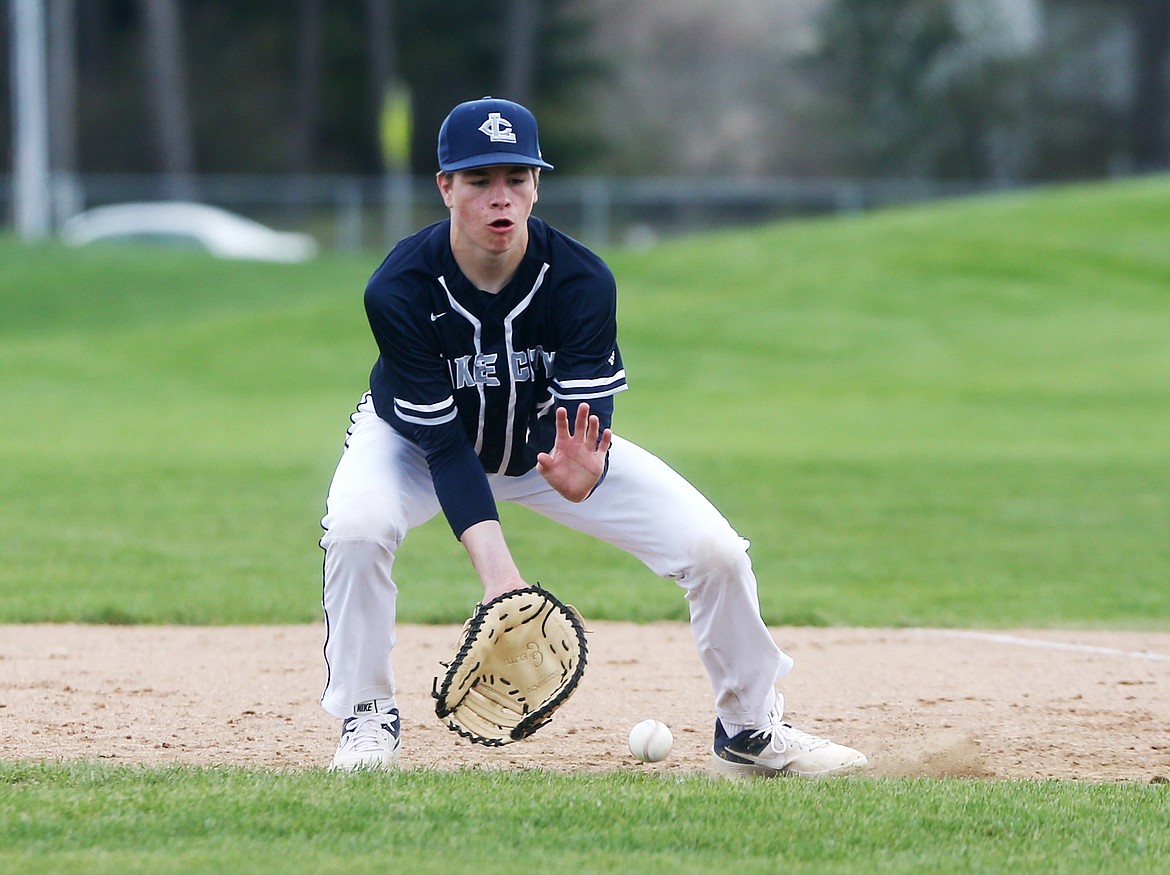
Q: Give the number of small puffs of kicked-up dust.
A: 1